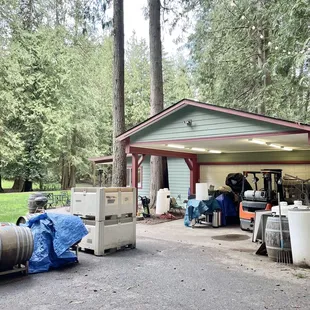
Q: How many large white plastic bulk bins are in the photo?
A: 2